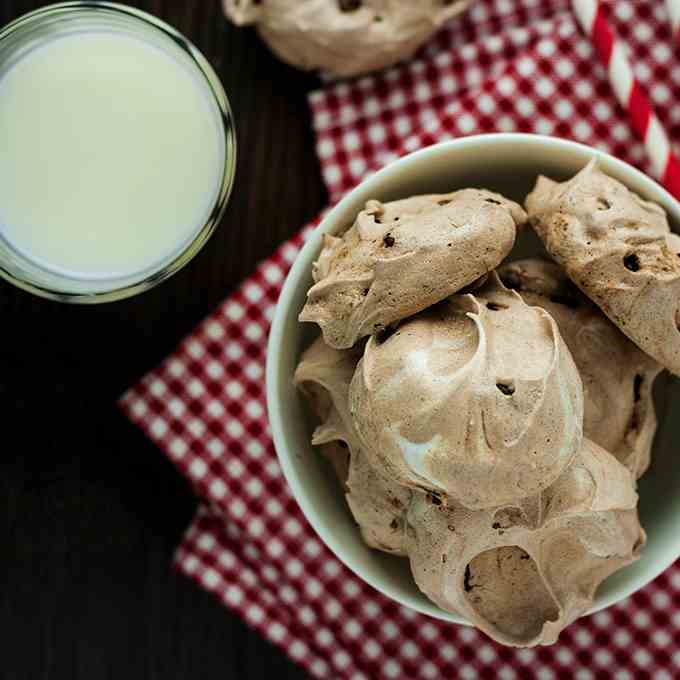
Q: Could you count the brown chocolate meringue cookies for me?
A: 7